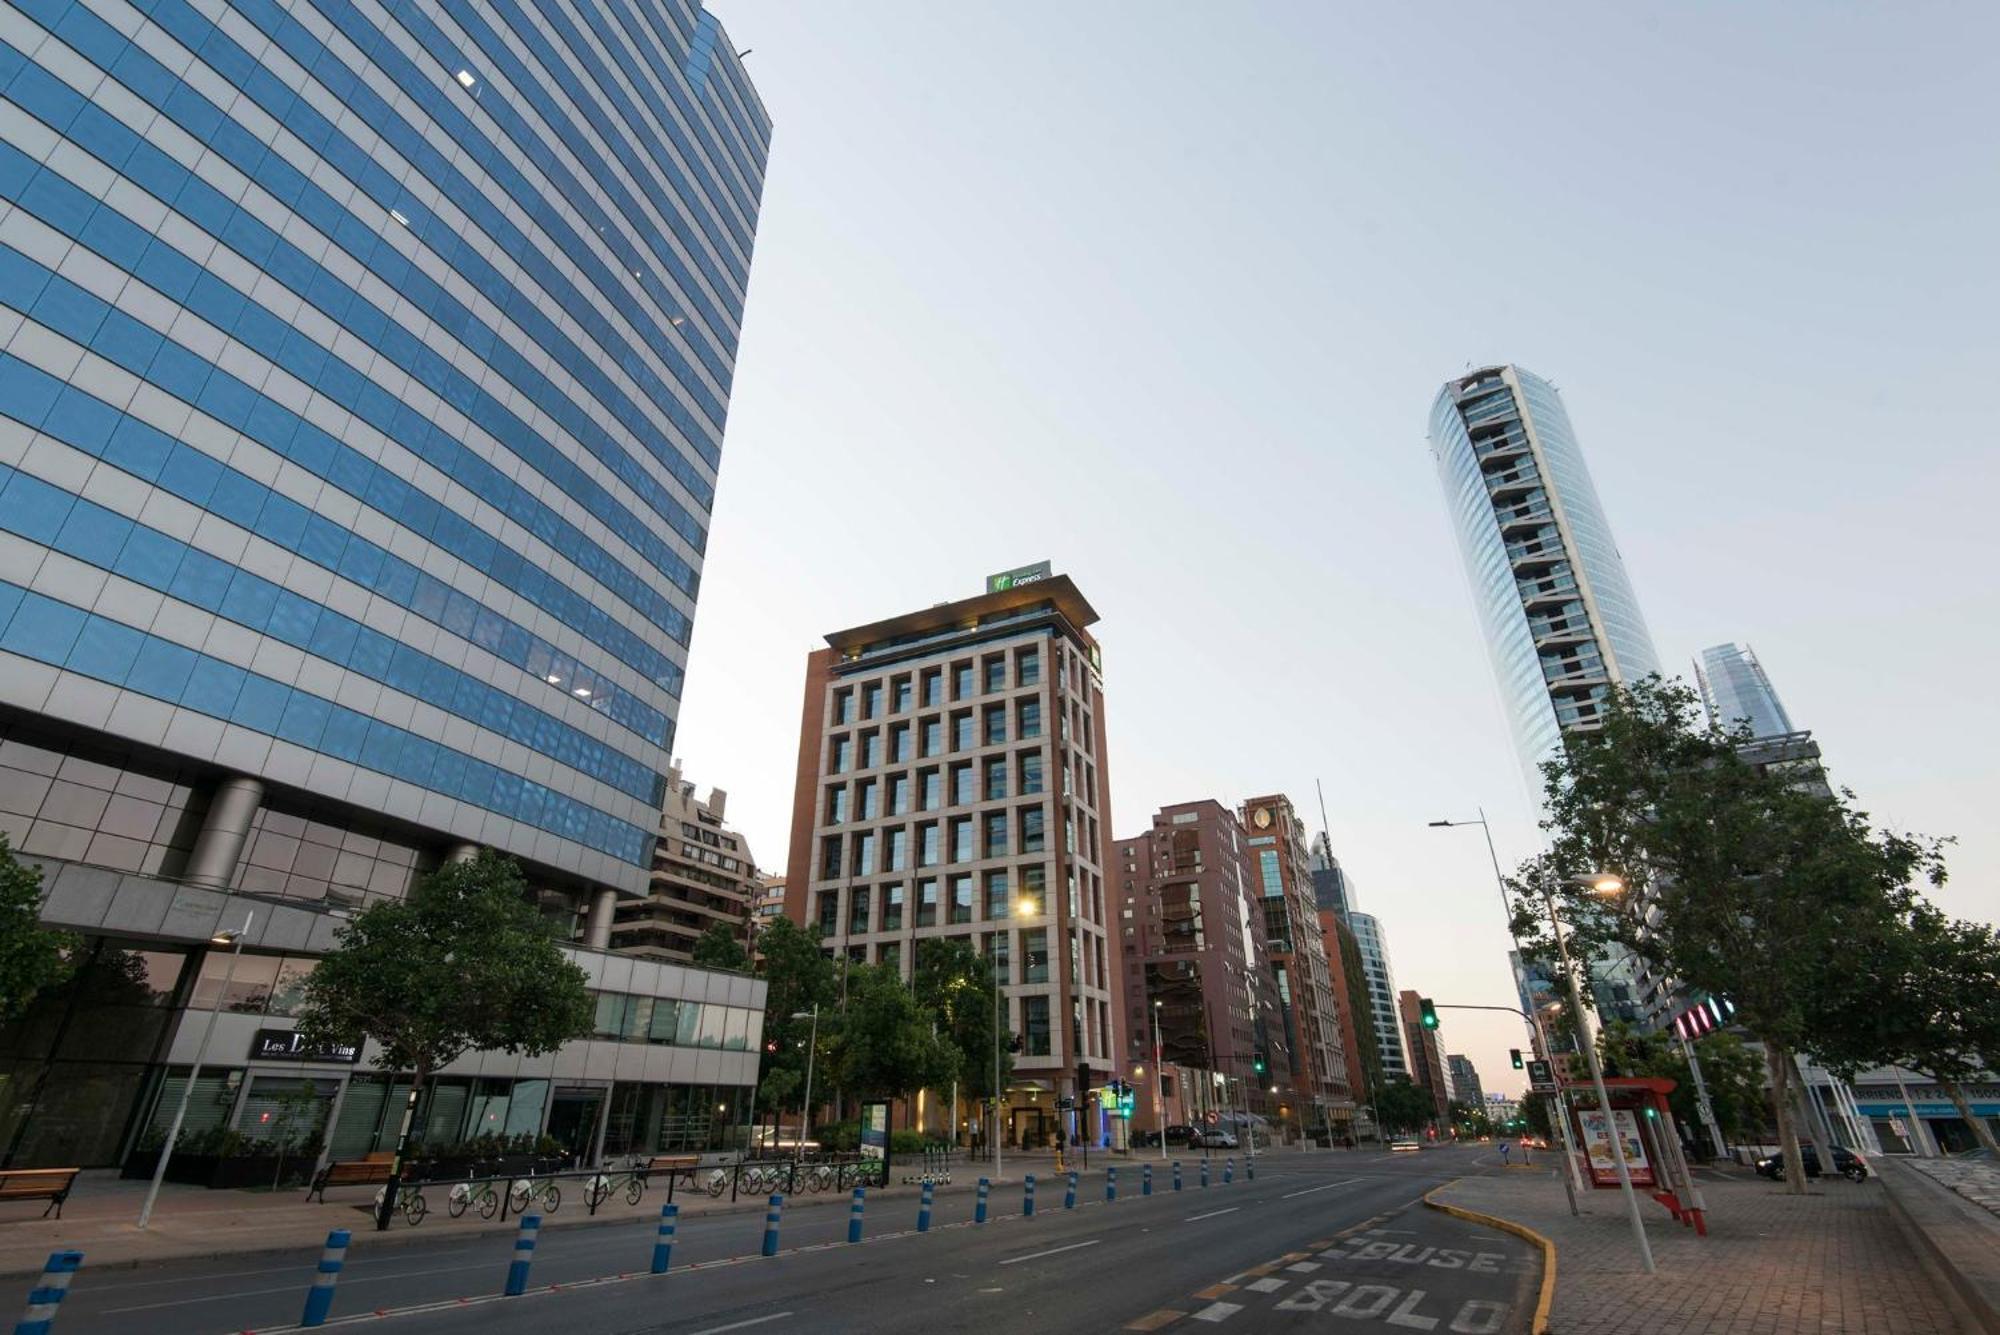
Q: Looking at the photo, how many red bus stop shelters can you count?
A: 1